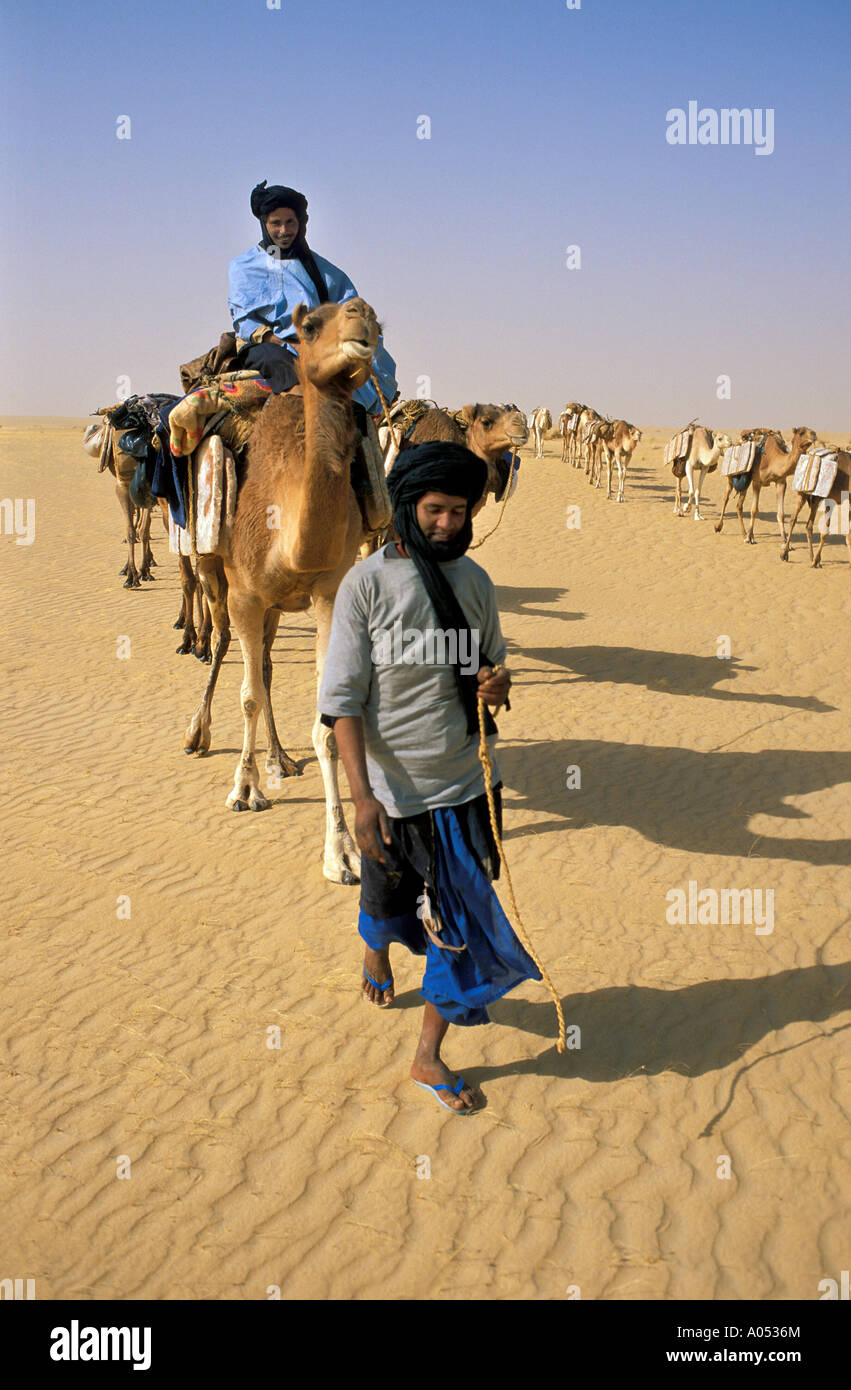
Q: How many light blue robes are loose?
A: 1